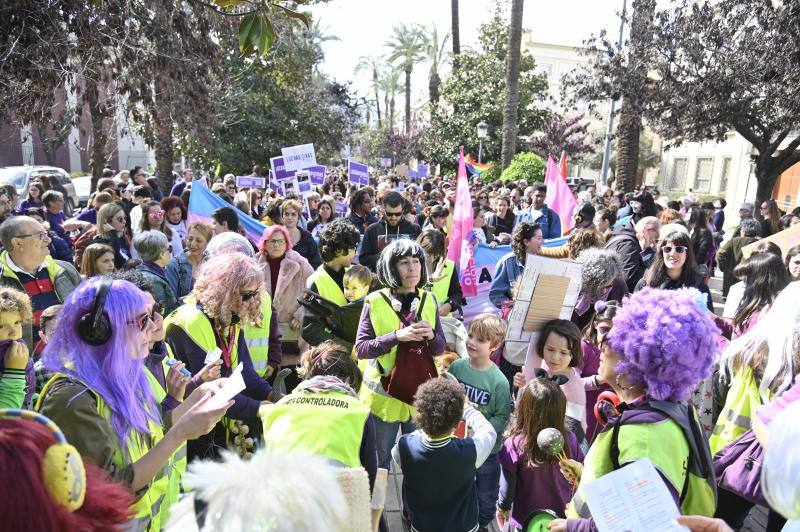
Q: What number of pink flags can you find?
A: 2